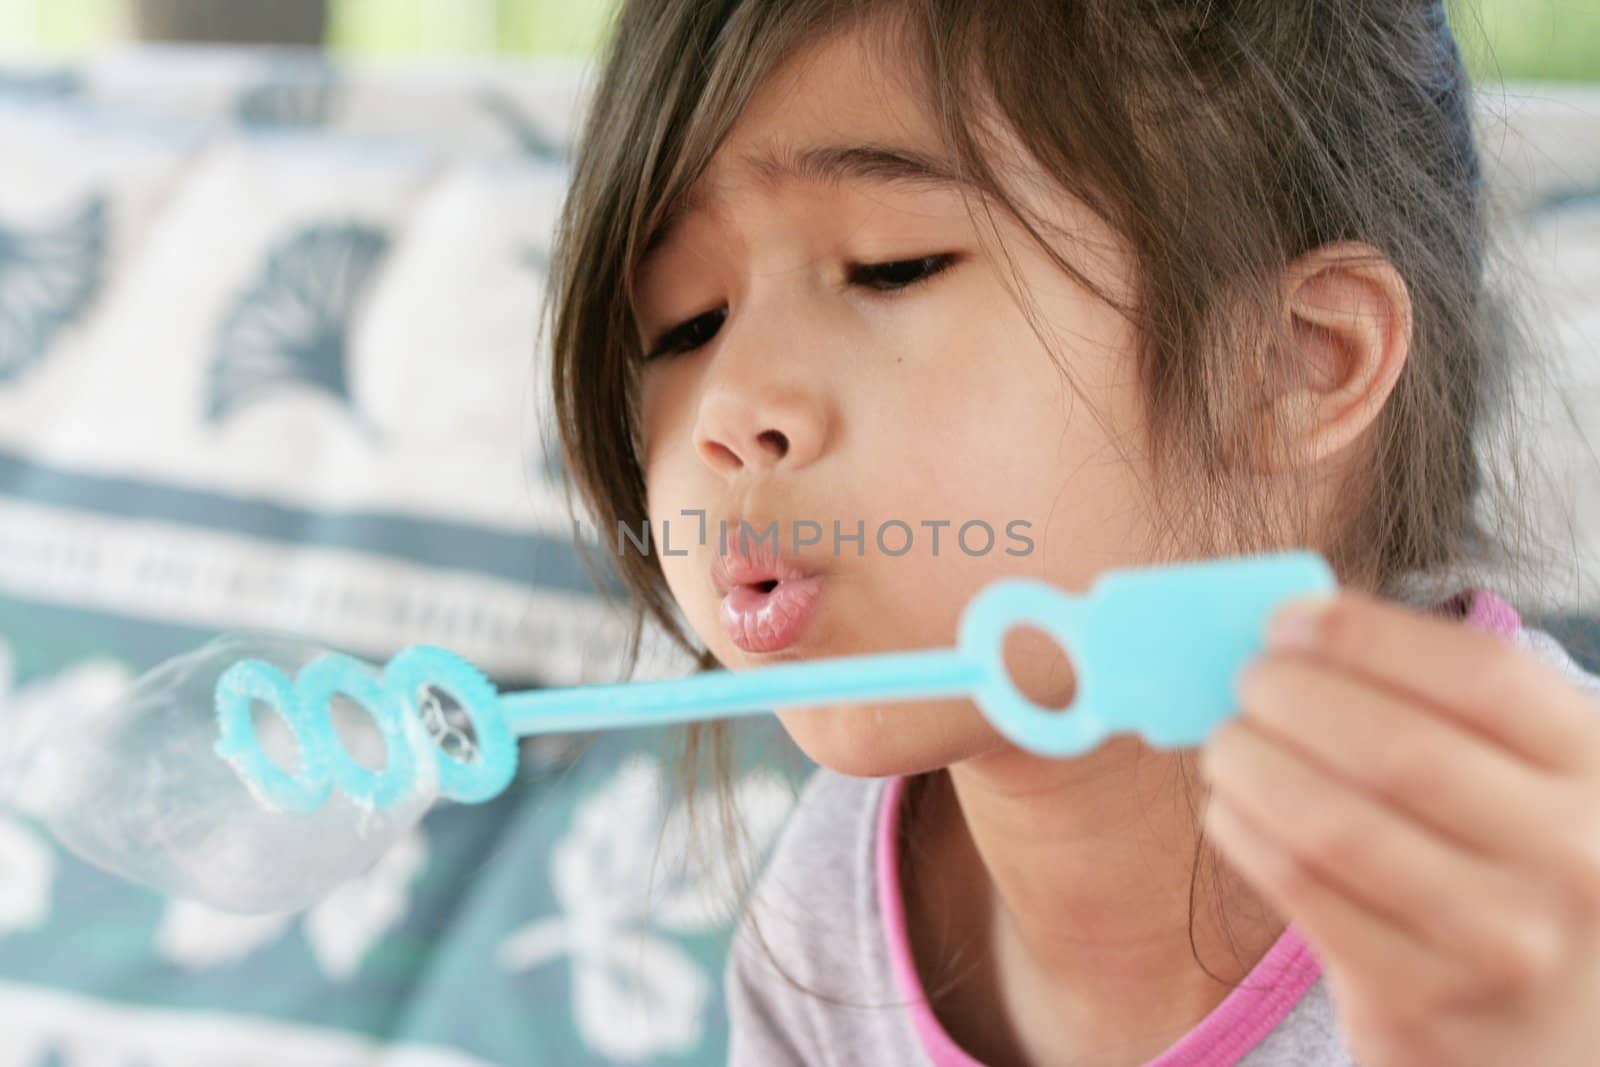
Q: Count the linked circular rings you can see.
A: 3